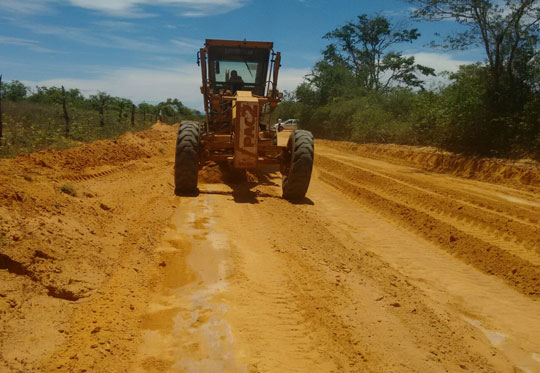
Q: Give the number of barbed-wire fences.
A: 1